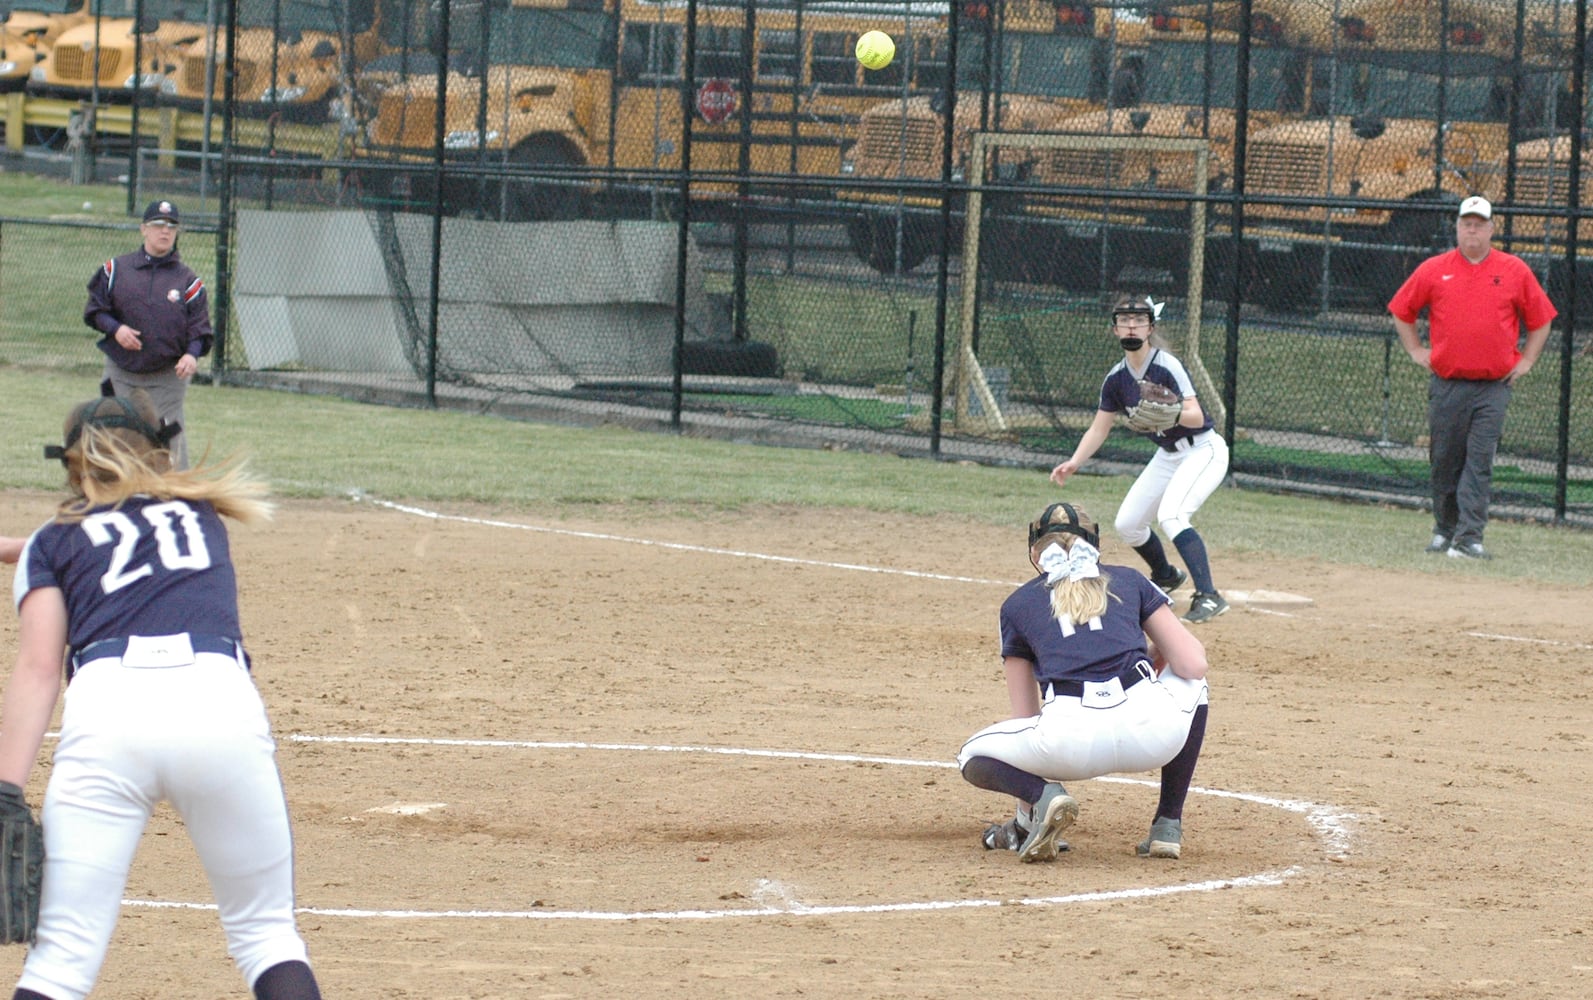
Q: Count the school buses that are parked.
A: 8